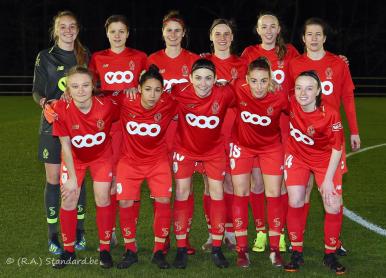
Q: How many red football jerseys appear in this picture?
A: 10